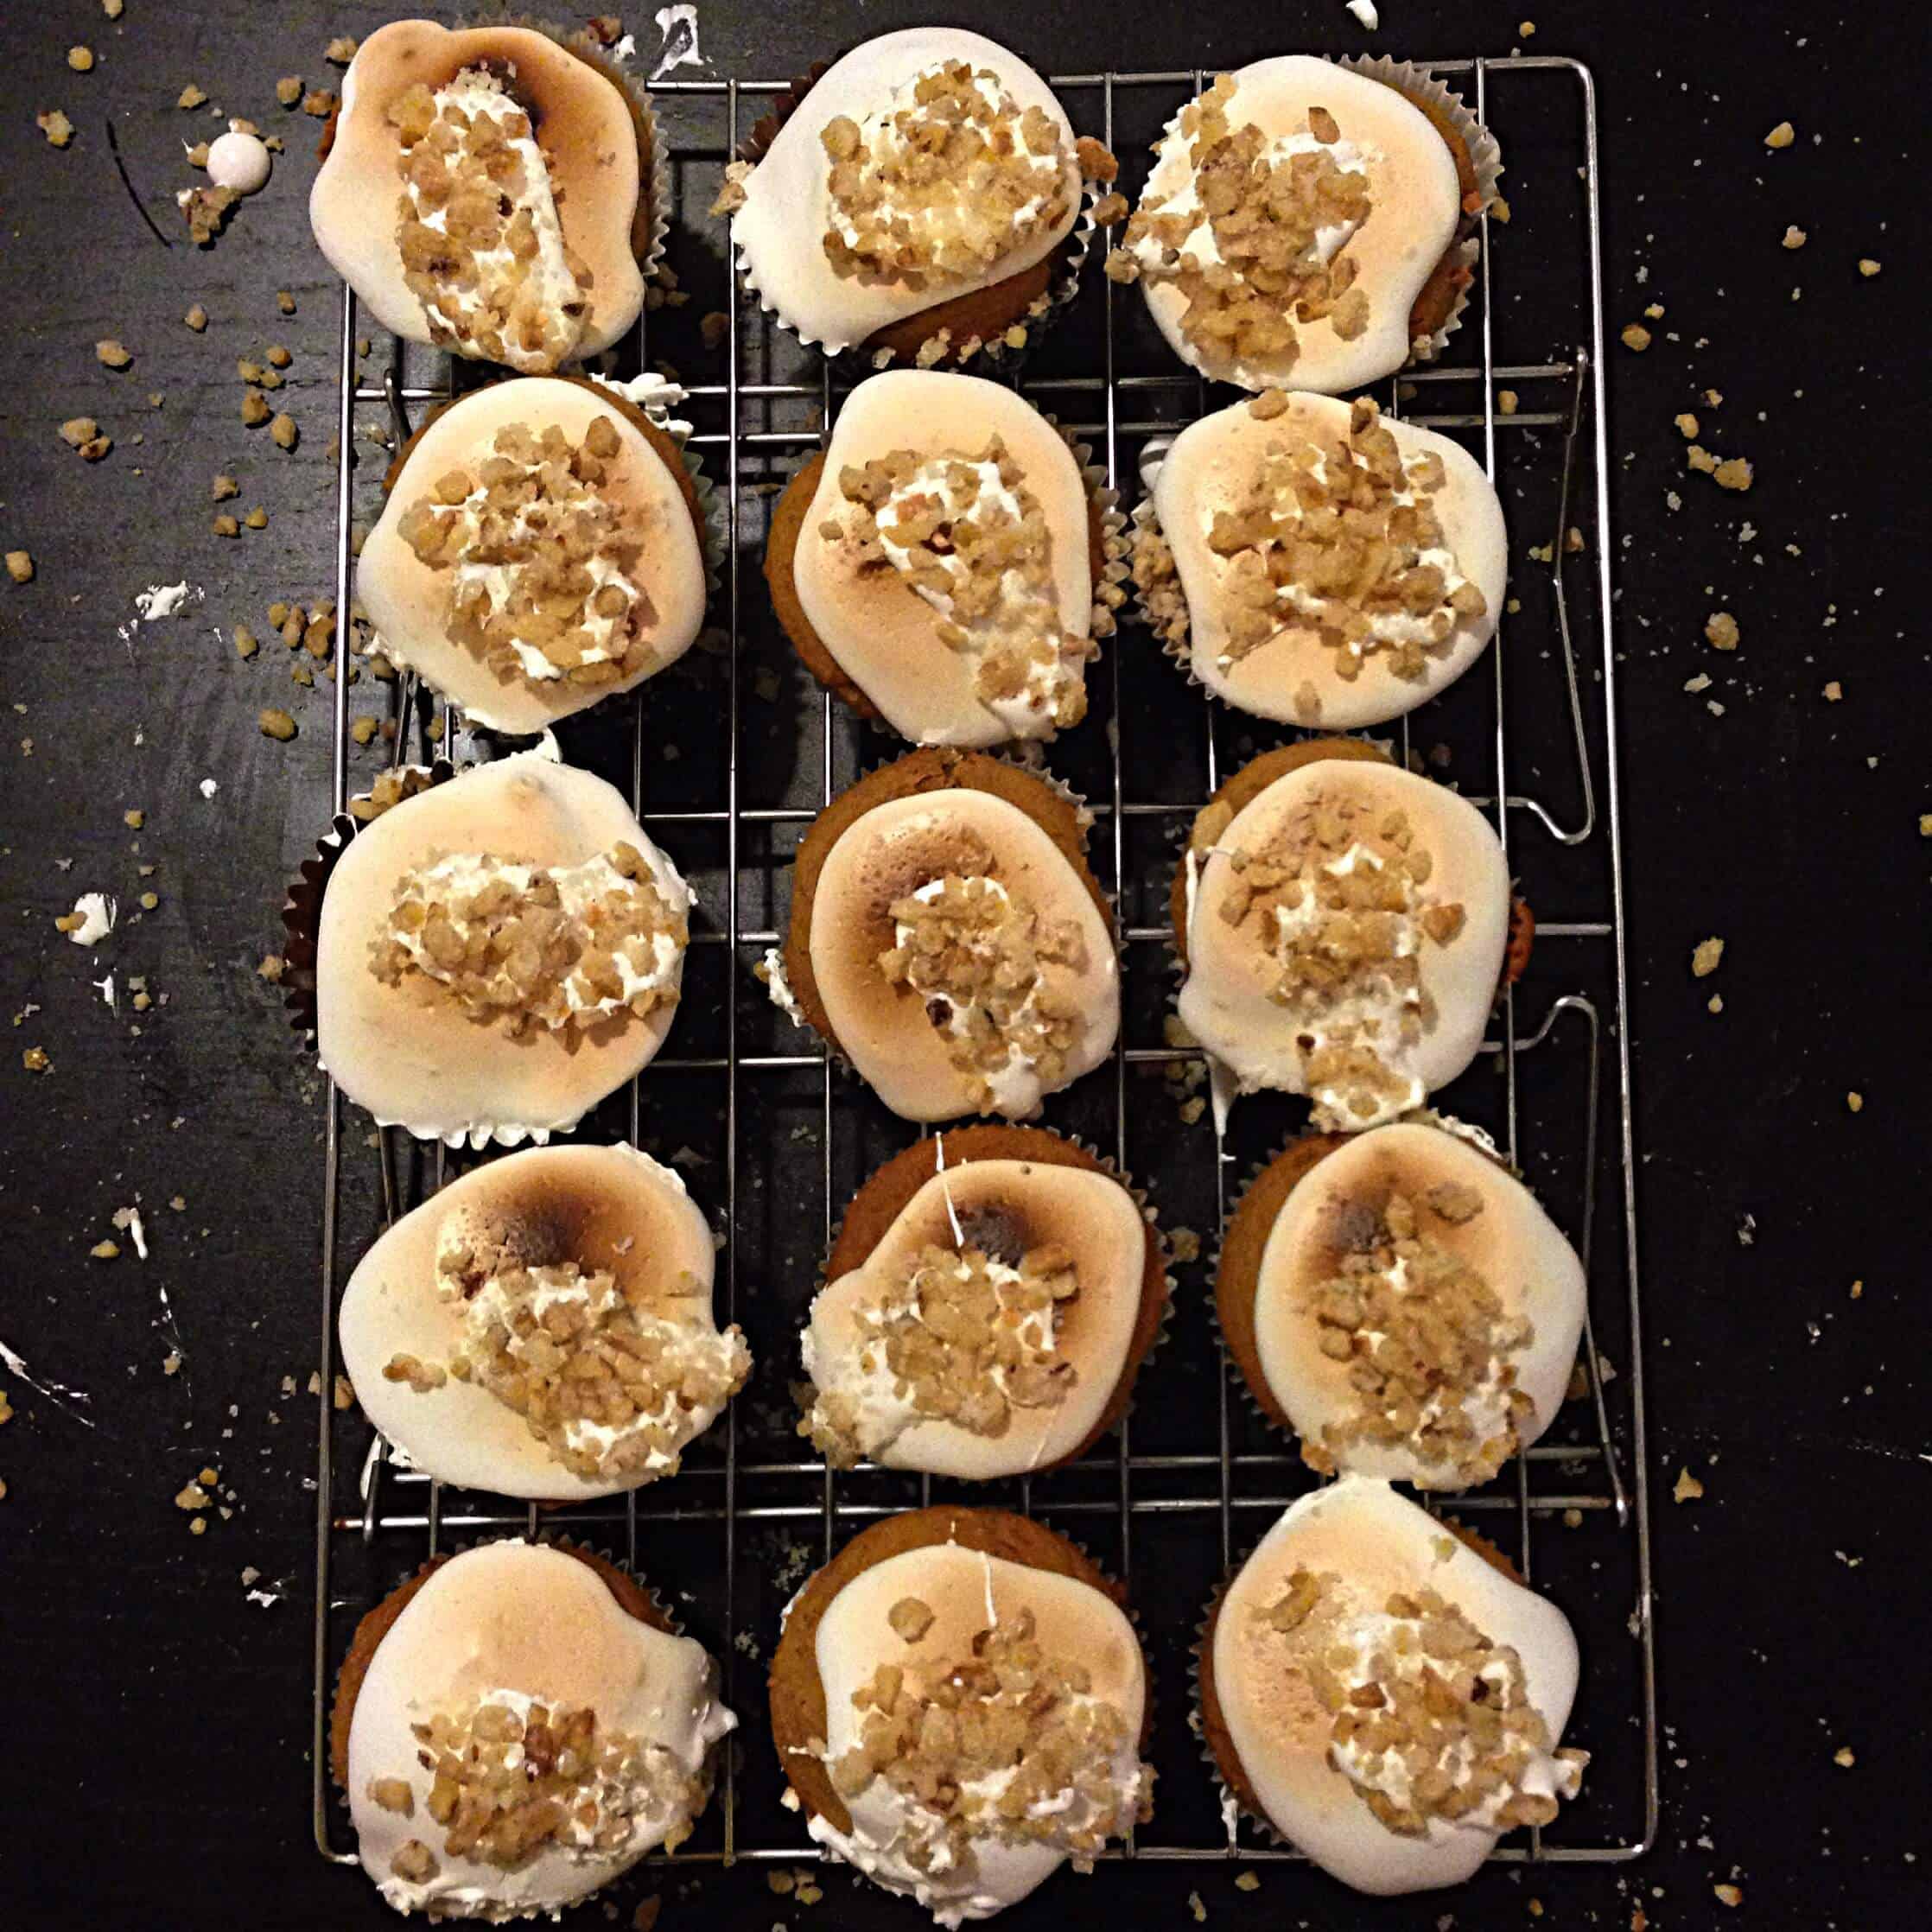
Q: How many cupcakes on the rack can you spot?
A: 15